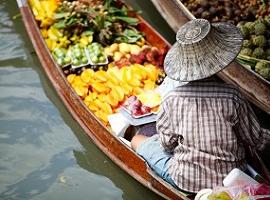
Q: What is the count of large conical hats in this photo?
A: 1